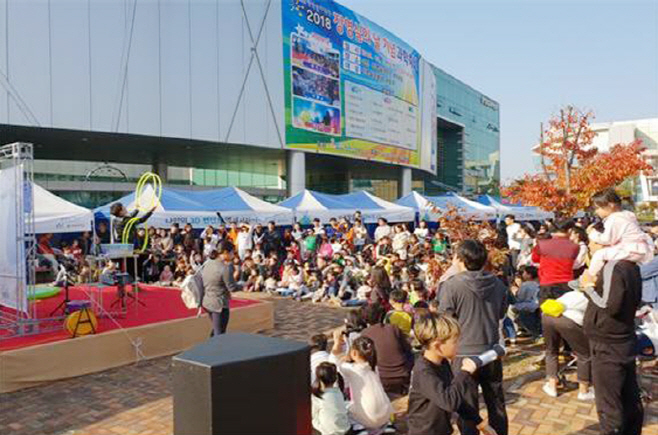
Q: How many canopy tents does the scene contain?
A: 5